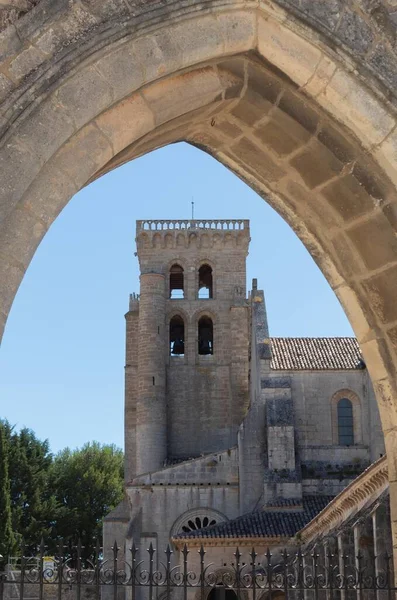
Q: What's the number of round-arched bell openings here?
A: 4